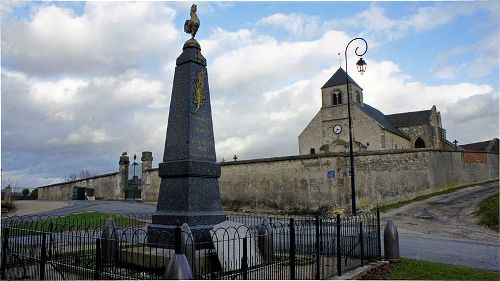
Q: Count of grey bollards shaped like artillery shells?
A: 5